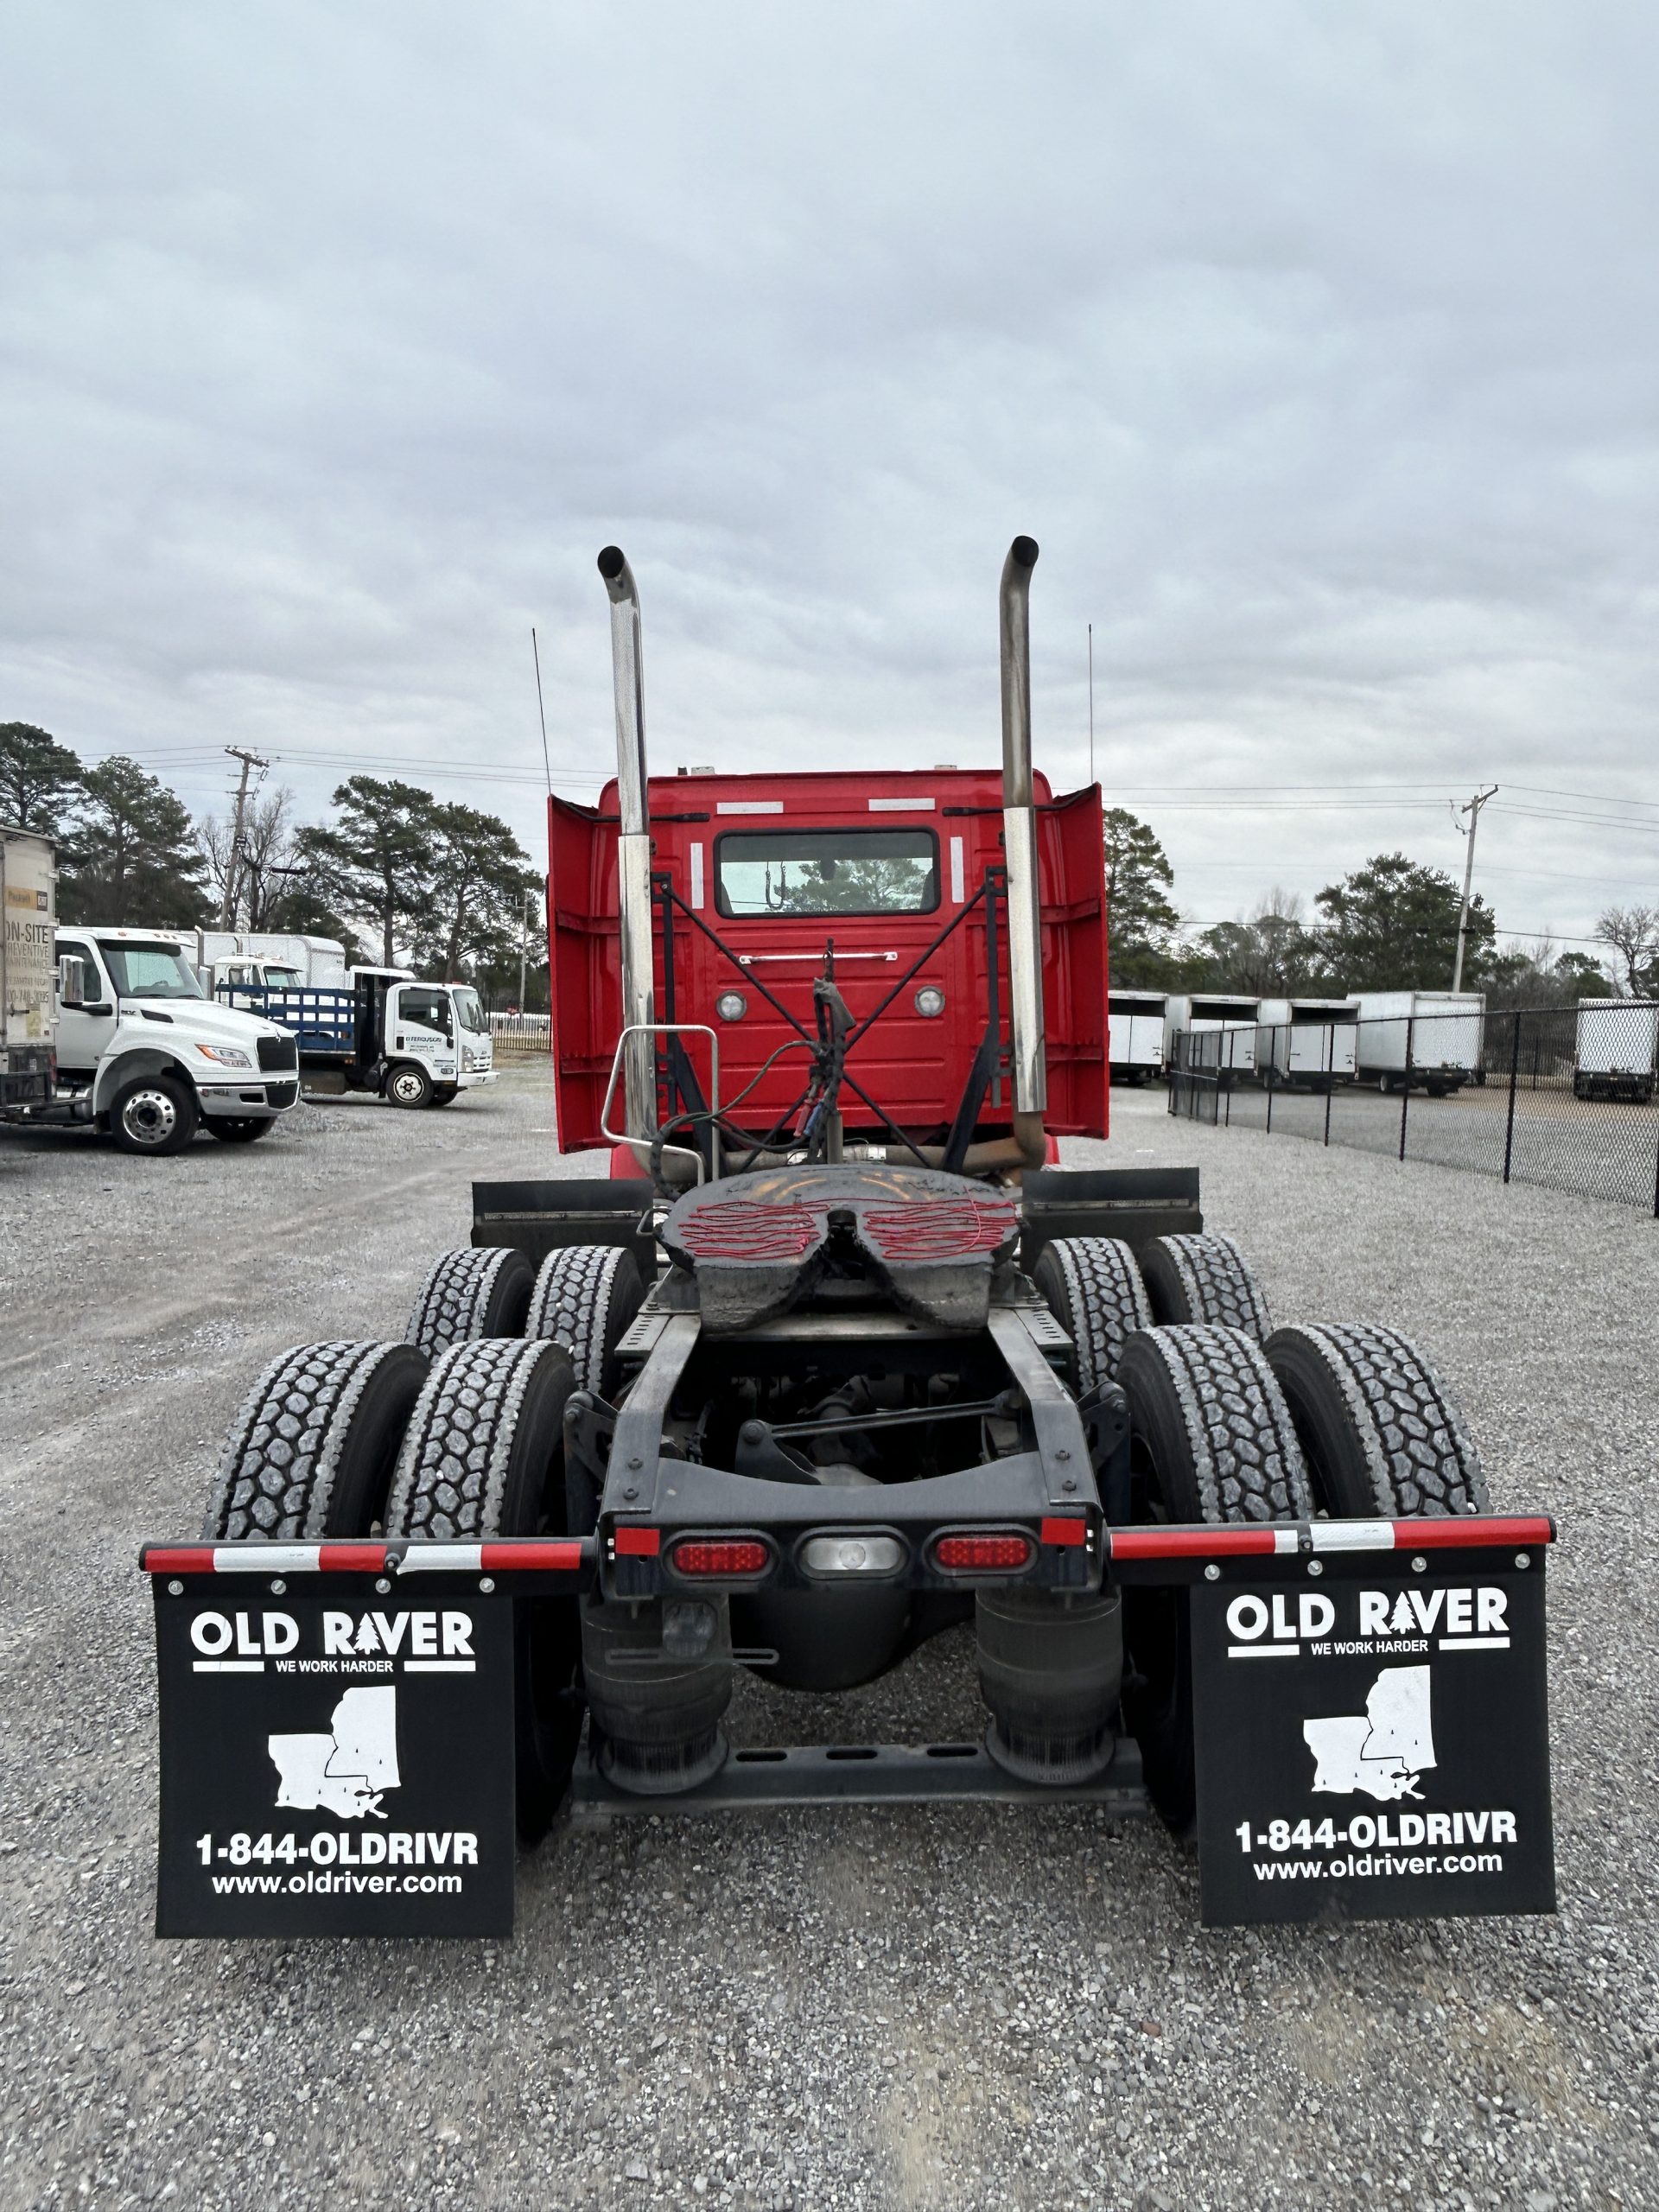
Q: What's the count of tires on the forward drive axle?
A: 4